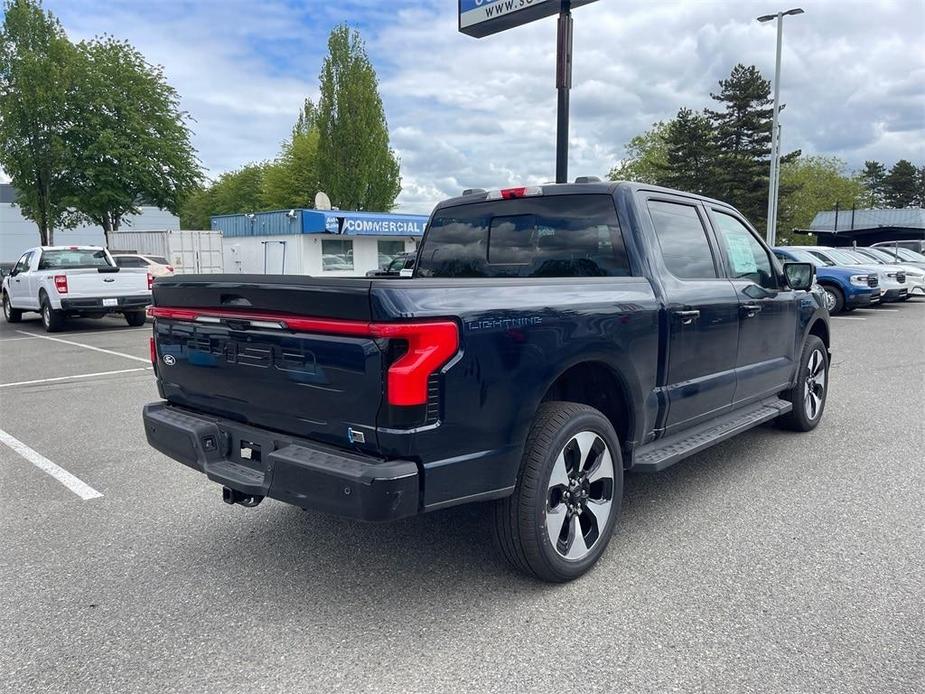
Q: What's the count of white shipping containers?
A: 1